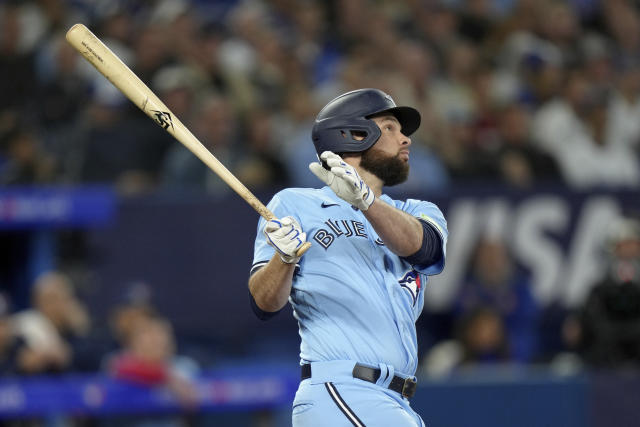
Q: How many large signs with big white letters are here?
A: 1